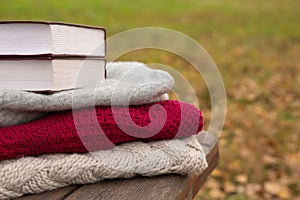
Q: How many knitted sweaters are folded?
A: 3